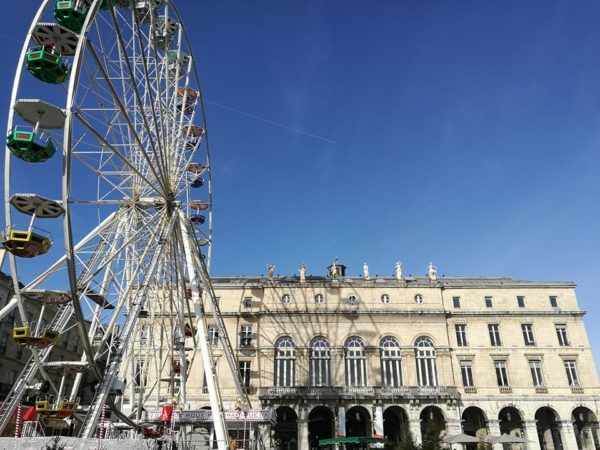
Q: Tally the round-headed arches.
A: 14